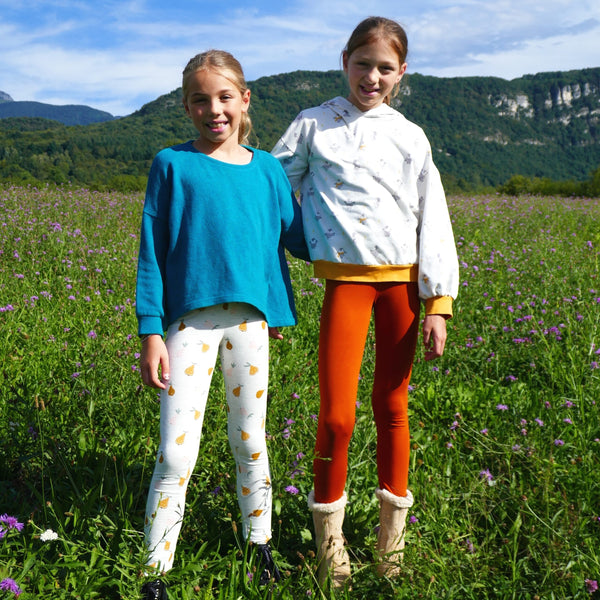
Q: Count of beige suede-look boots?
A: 2